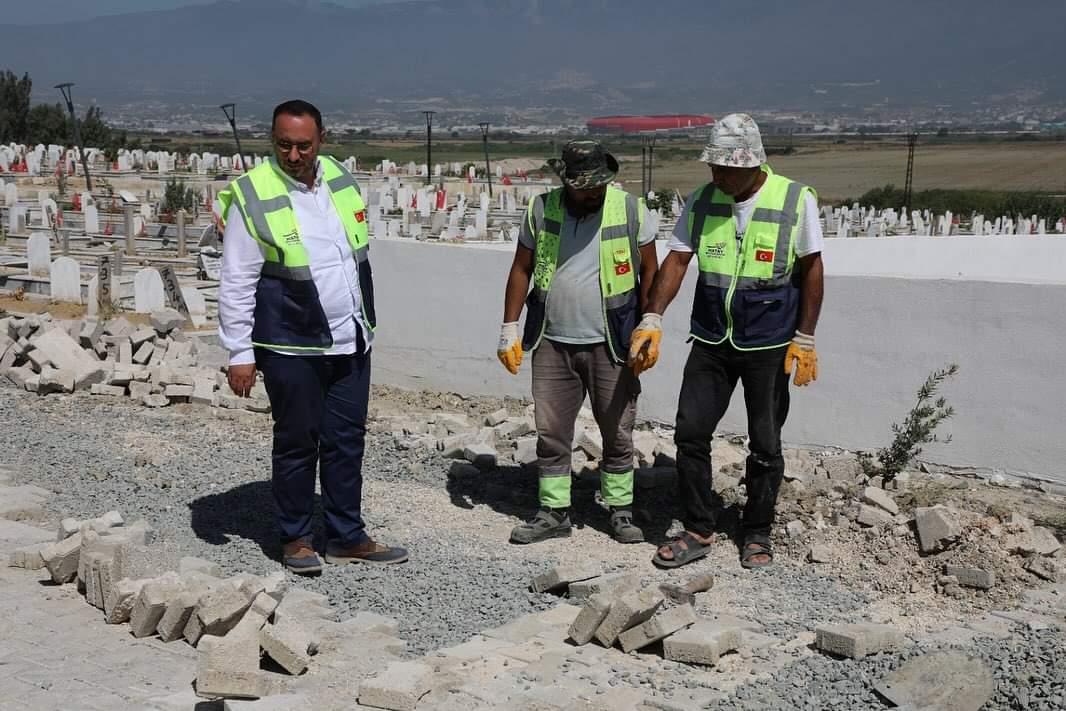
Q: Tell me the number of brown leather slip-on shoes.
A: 2